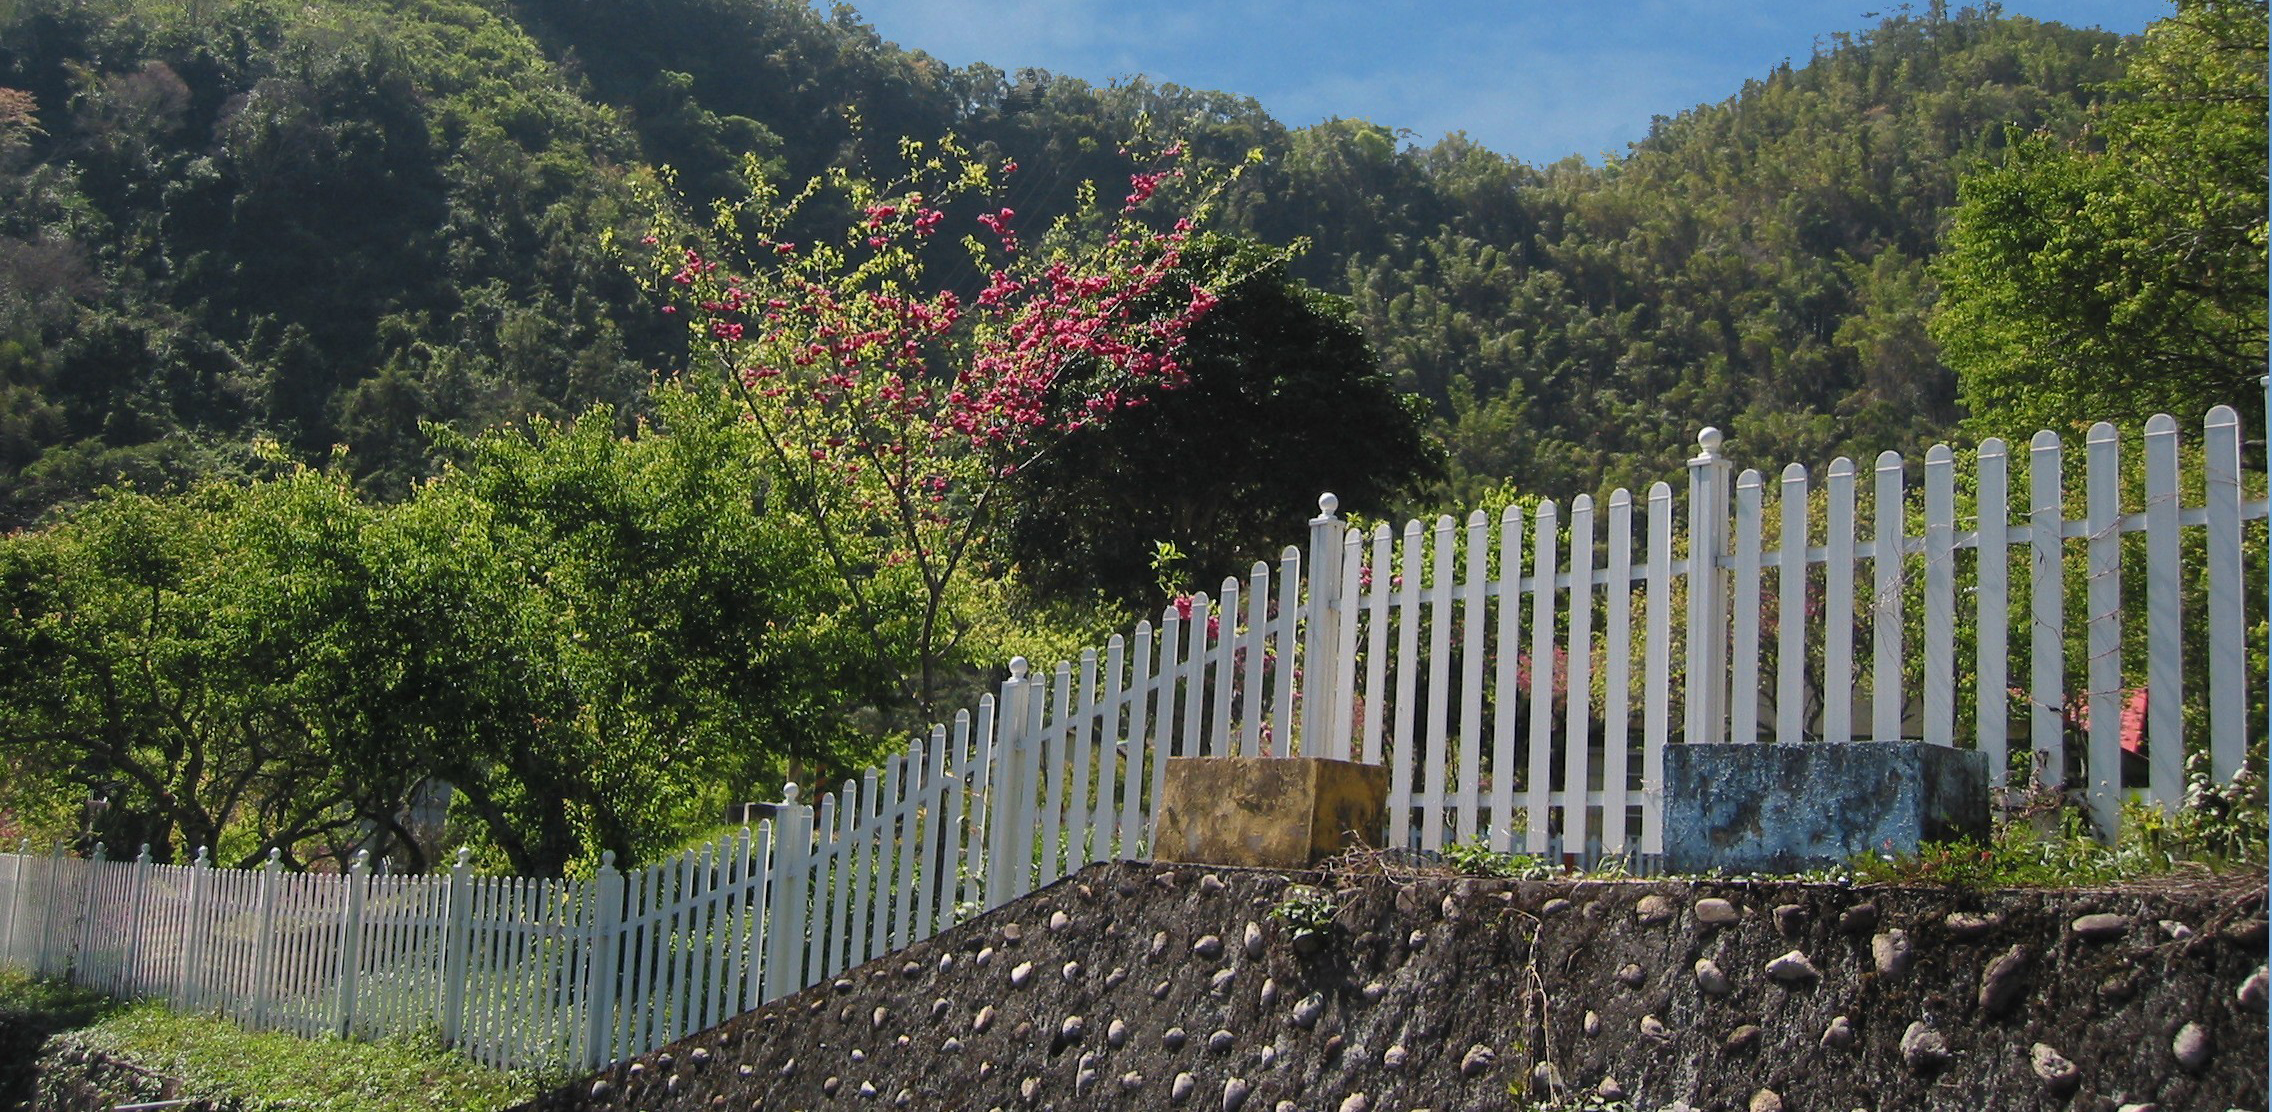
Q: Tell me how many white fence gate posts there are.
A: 13